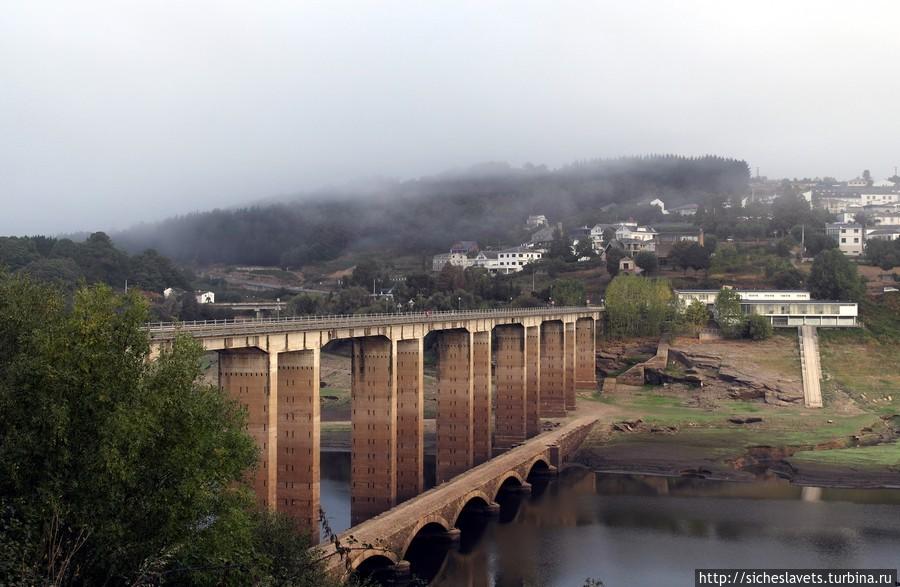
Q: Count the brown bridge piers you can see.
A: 11